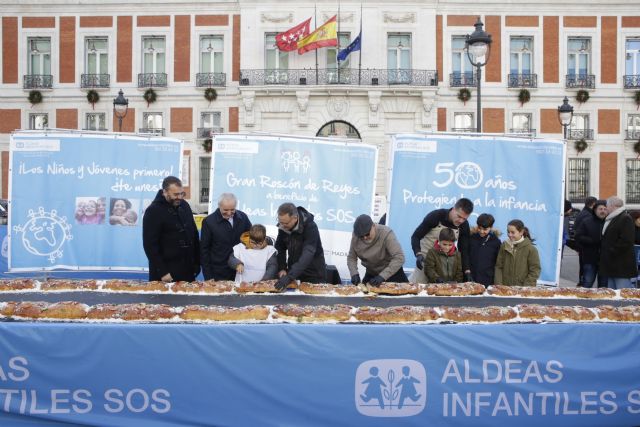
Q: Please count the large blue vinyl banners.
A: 3